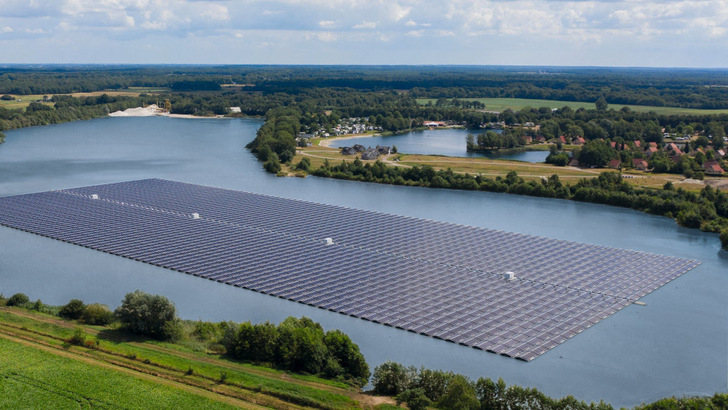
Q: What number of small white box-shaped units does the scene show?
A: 4